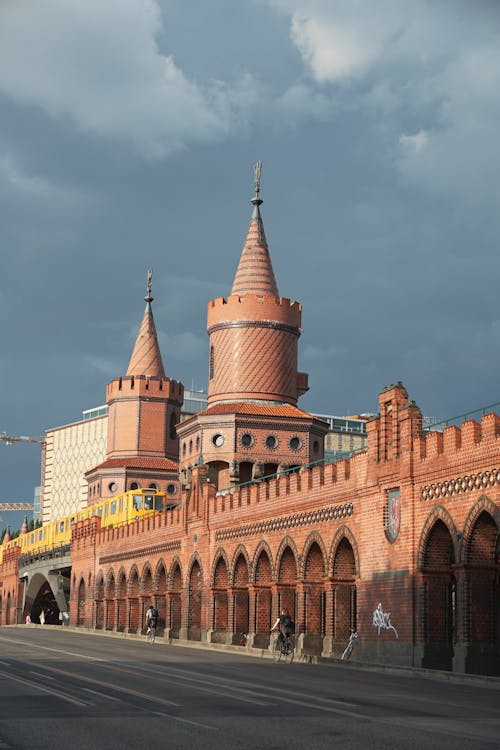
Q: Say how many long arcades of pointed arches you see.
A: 1